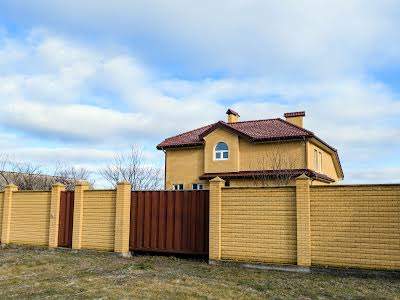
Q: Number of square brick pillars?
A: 6